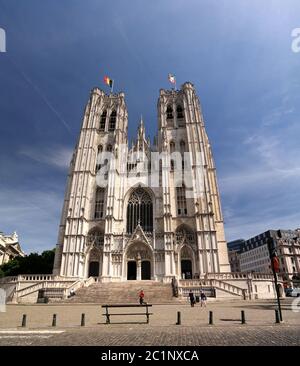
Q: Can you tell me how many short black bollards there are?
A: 7